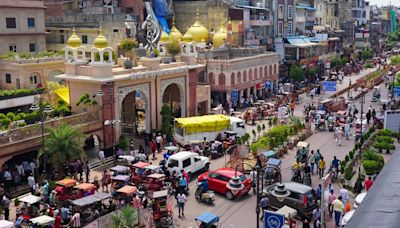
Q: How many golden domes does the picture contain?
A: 7